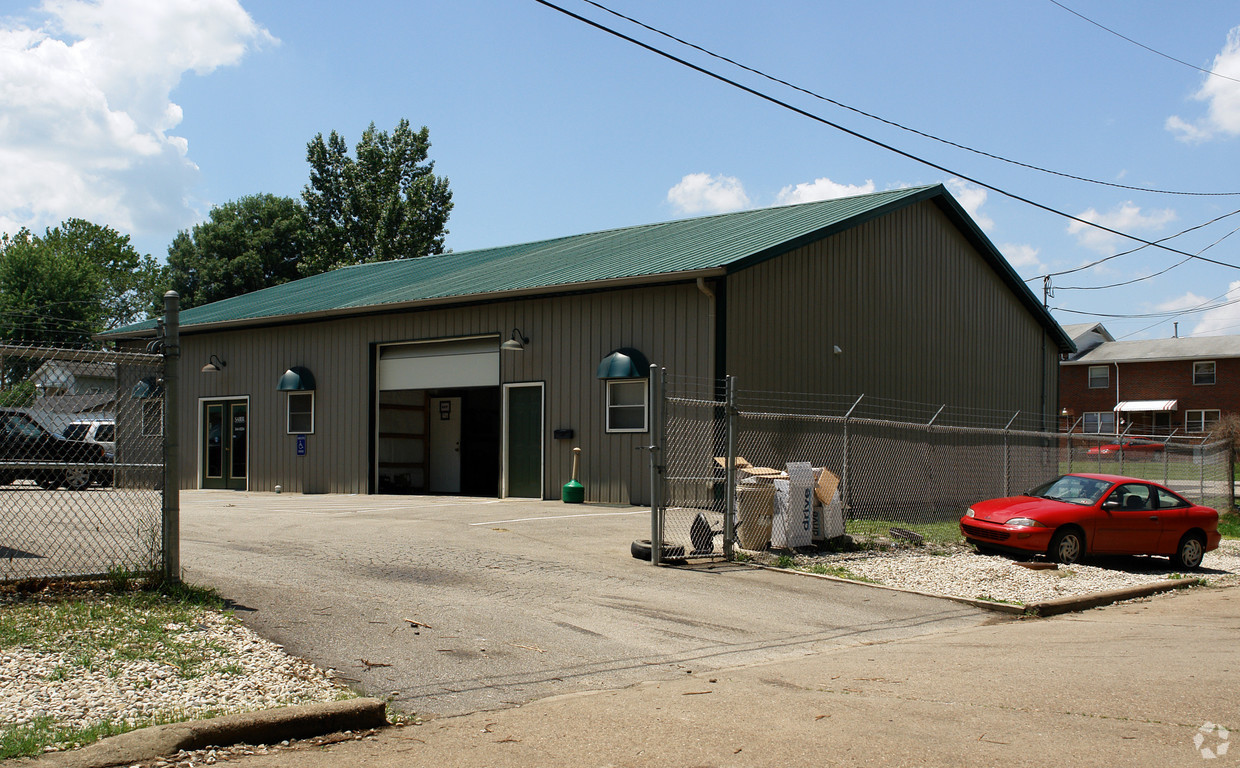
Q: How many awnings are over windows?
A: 3